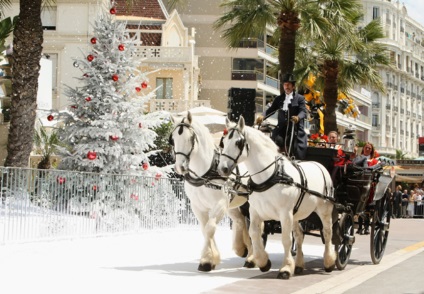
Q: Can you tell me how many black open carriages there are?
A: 1